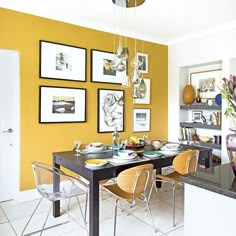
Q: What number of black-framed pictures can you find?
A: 4